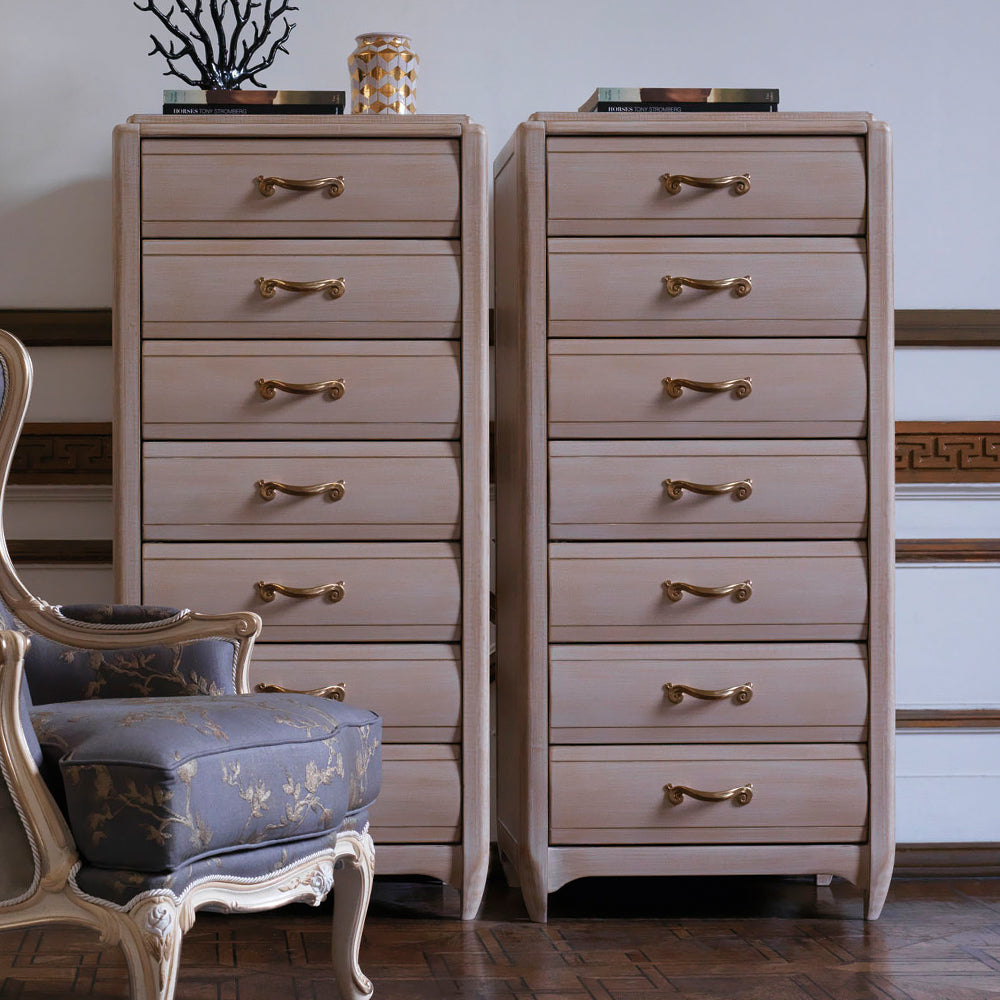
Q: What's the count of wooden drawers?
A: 14